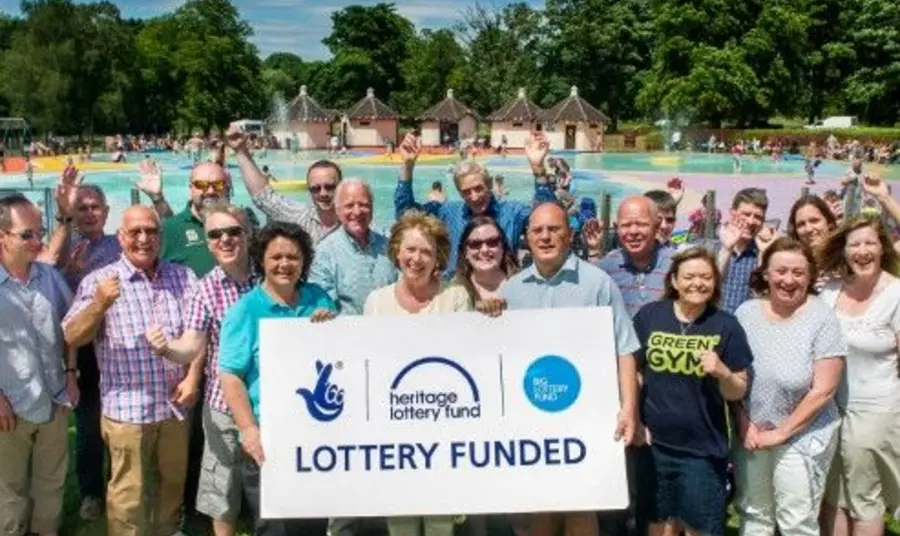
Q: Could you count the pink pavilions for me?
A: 5